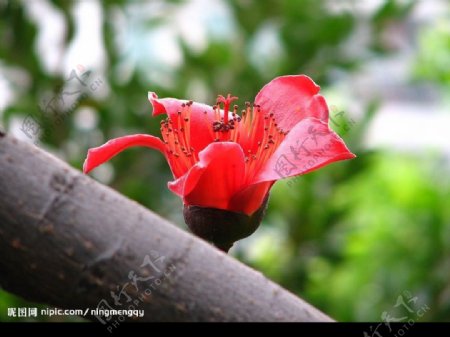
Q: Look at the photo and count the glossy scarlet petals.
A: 5